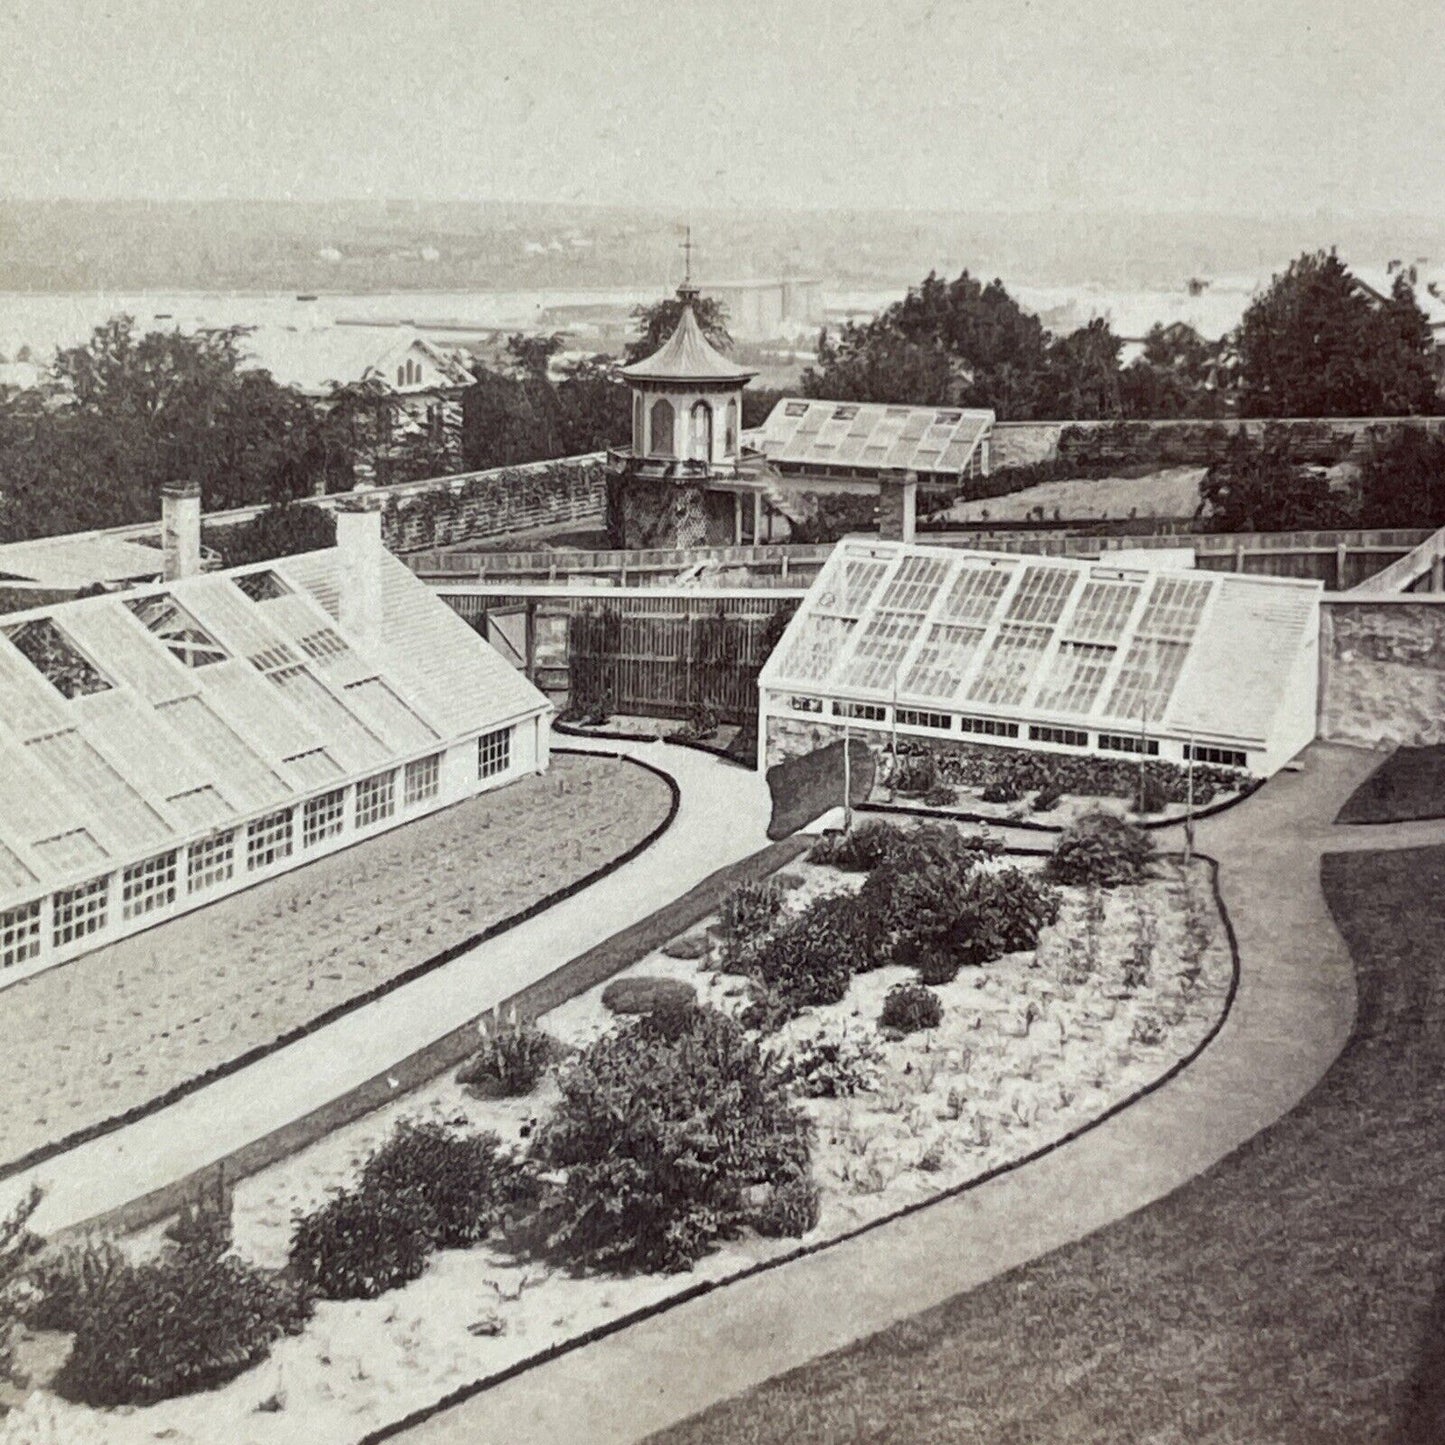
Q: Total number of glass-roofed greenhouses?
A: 3